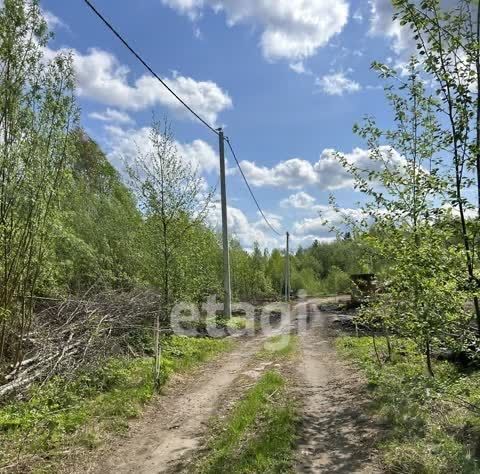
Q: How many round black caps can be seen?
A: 0